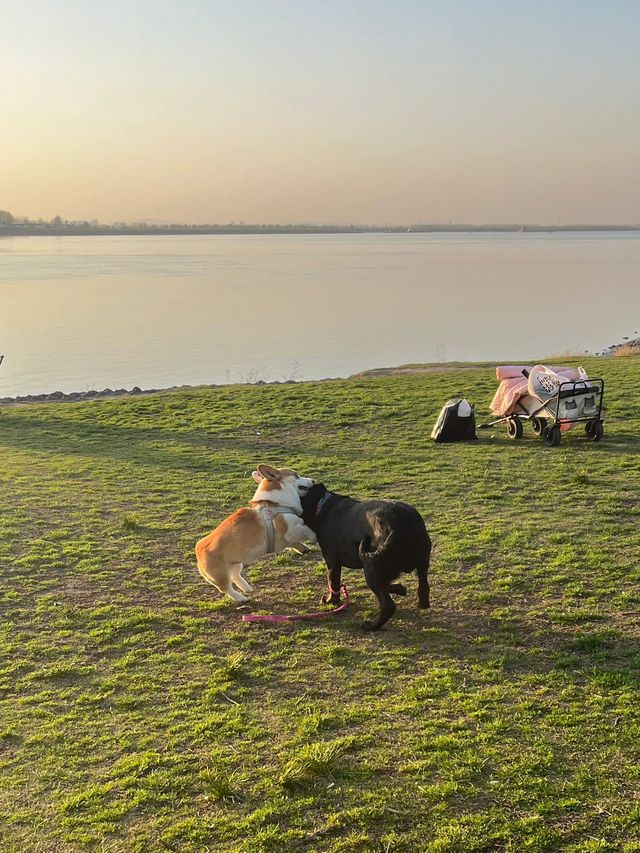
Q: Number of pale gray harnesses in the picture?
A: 1